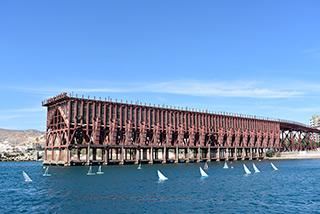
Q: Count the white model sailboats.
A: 12